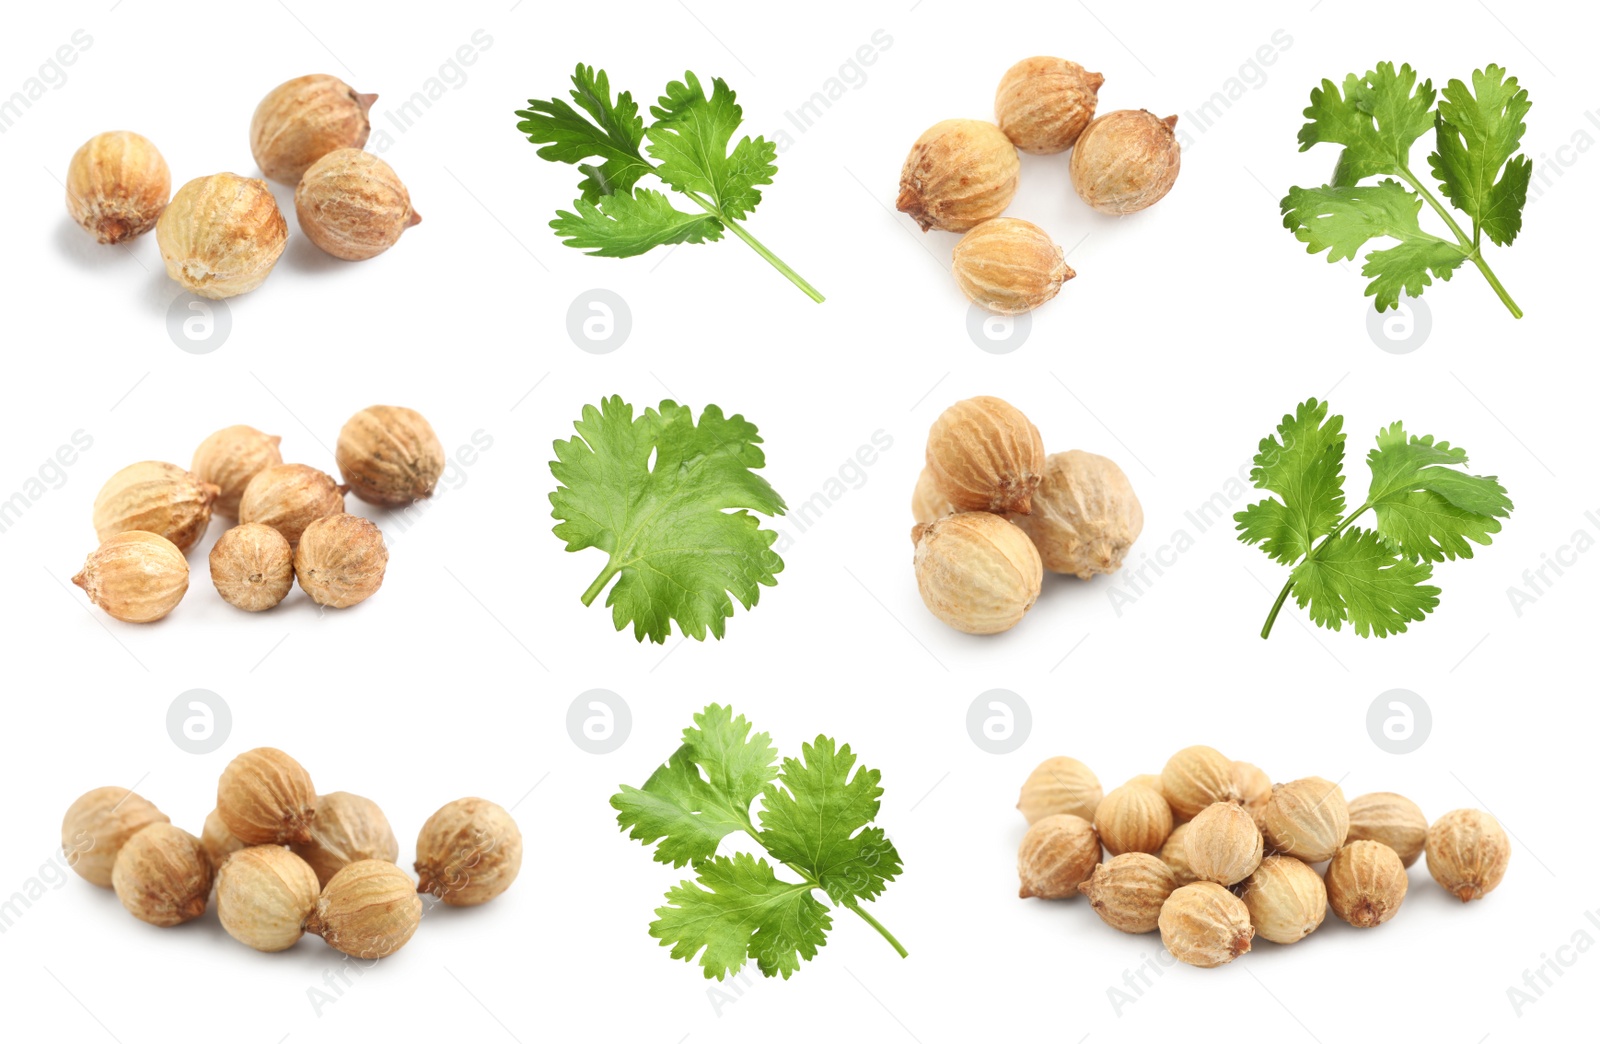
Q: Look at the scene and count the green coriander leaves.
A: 5